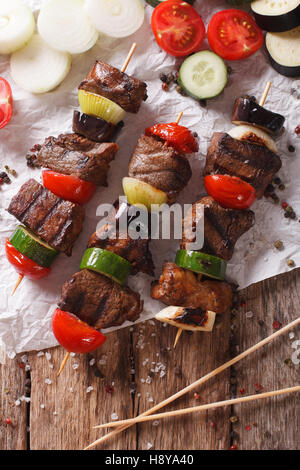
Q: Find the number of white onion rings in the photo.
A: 4